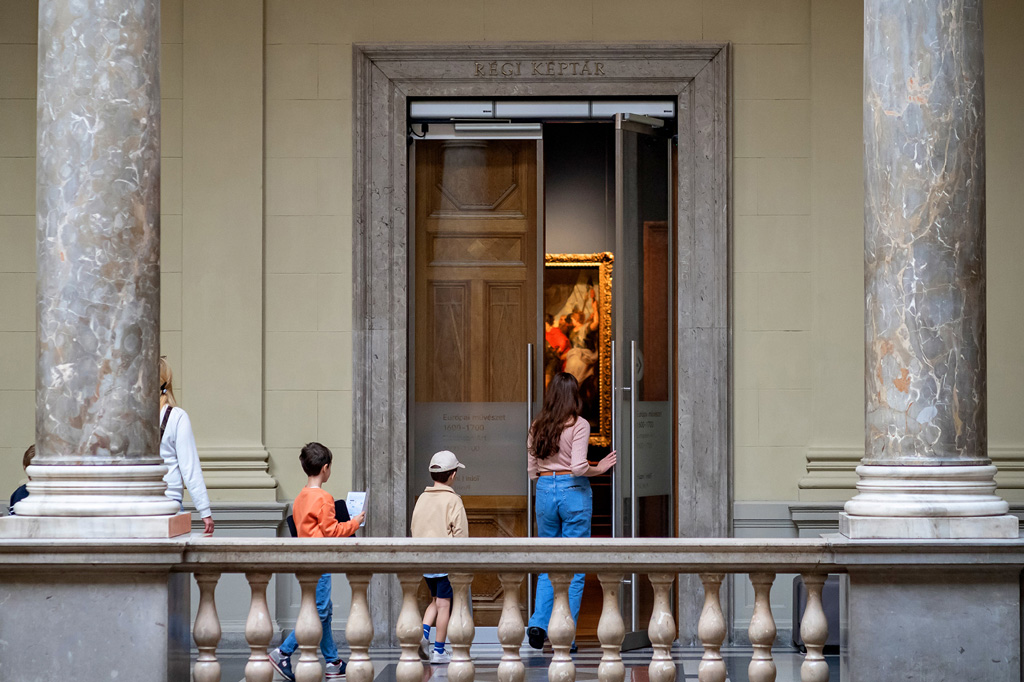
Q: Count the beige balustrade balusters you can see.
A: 13